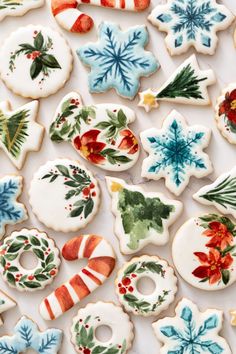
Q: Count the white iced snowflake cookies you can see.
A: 3